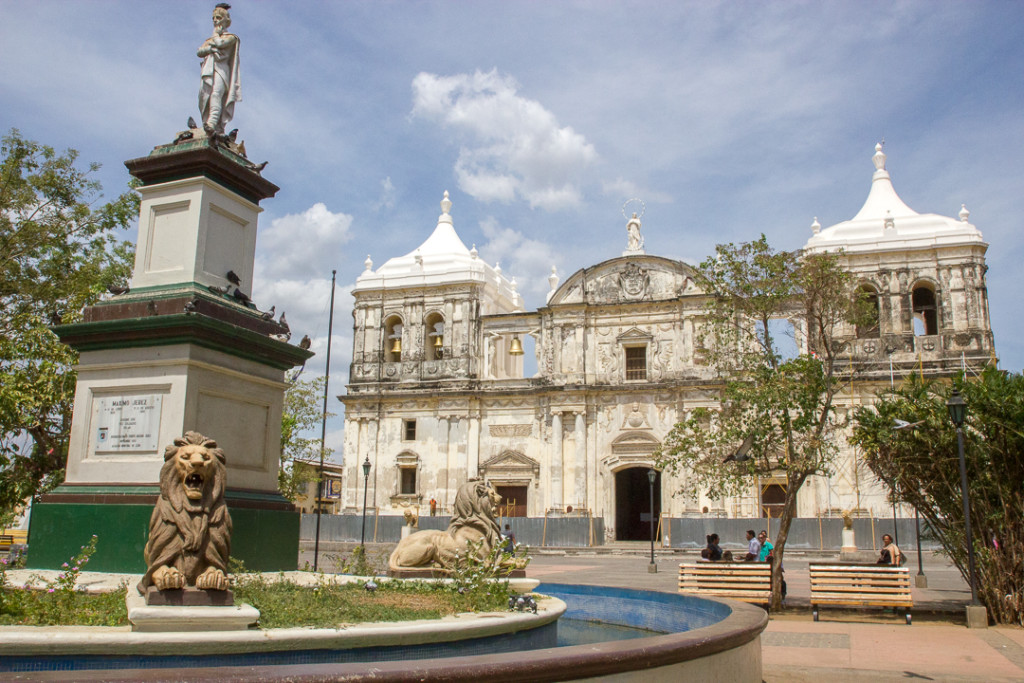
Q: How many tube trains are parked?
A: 0